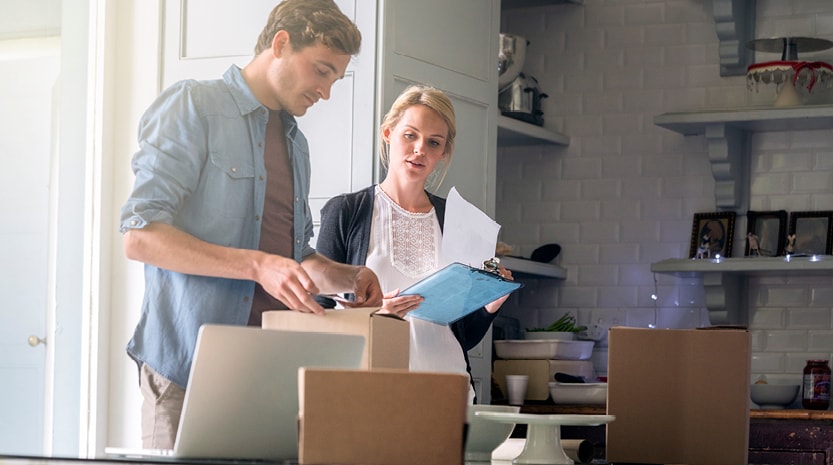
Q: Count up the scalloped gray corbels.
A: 3